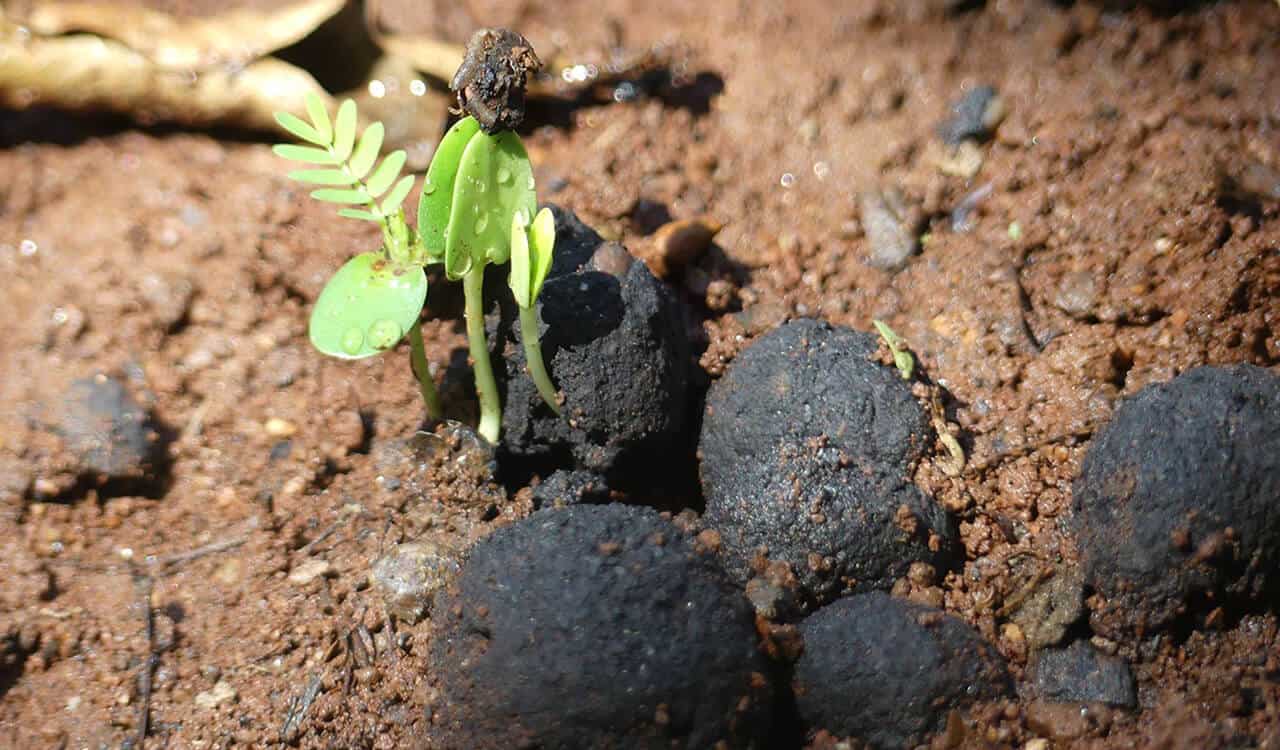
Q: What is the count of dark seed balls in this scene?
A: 5